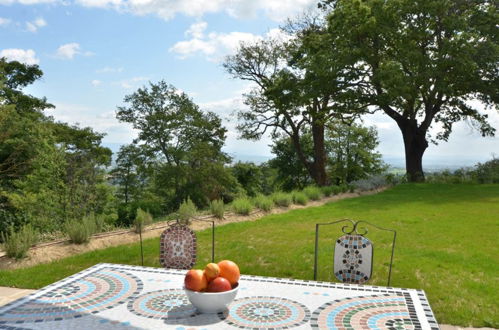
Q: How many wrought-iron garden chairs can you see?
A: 2